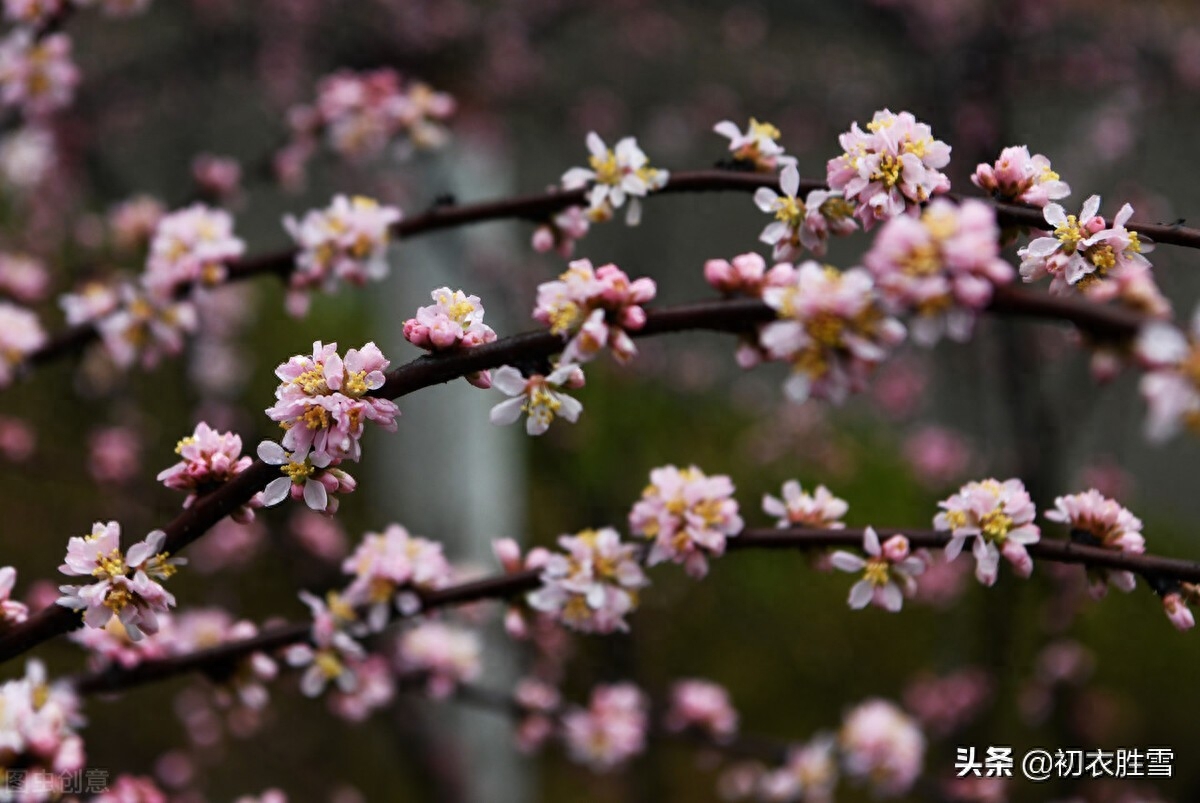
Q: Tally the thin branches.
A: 3